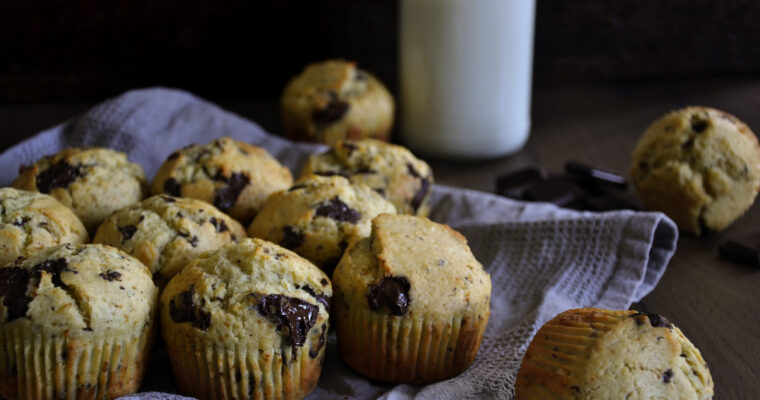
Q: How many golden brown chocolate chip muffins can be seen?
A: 12